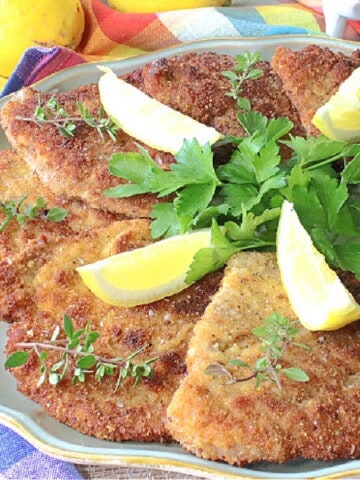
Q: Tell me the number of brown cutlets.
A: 6